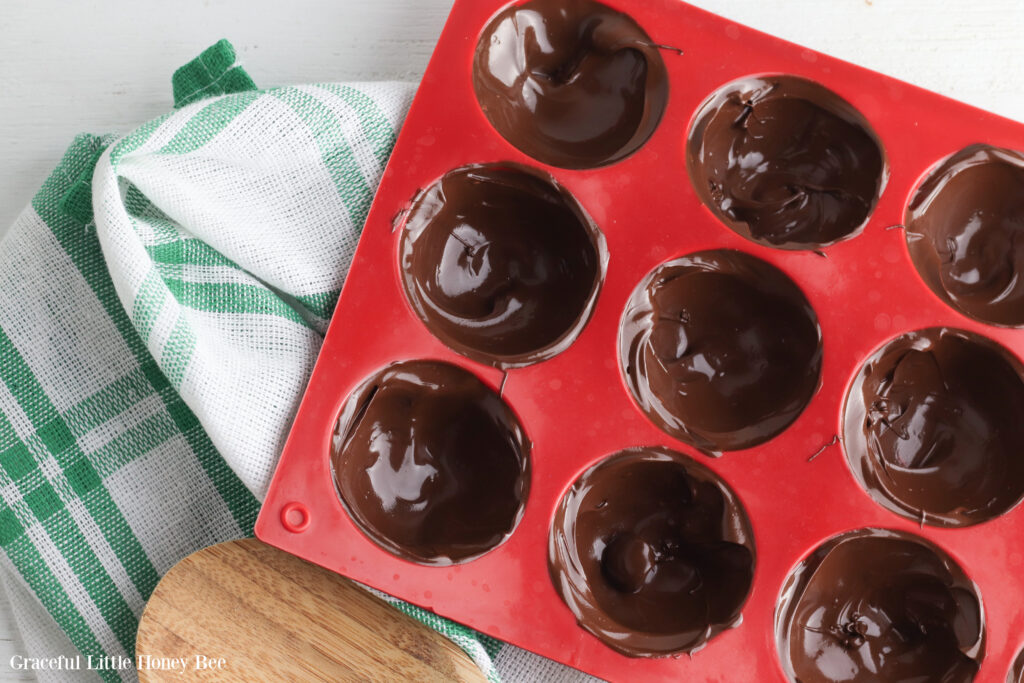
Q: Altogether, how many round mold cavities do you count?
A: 9